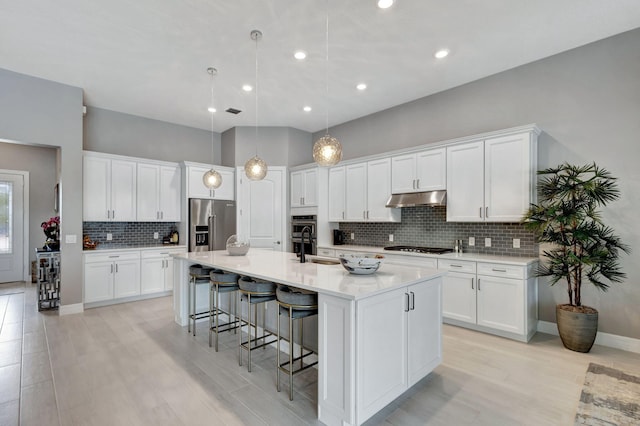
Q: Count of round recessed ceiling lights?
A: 7